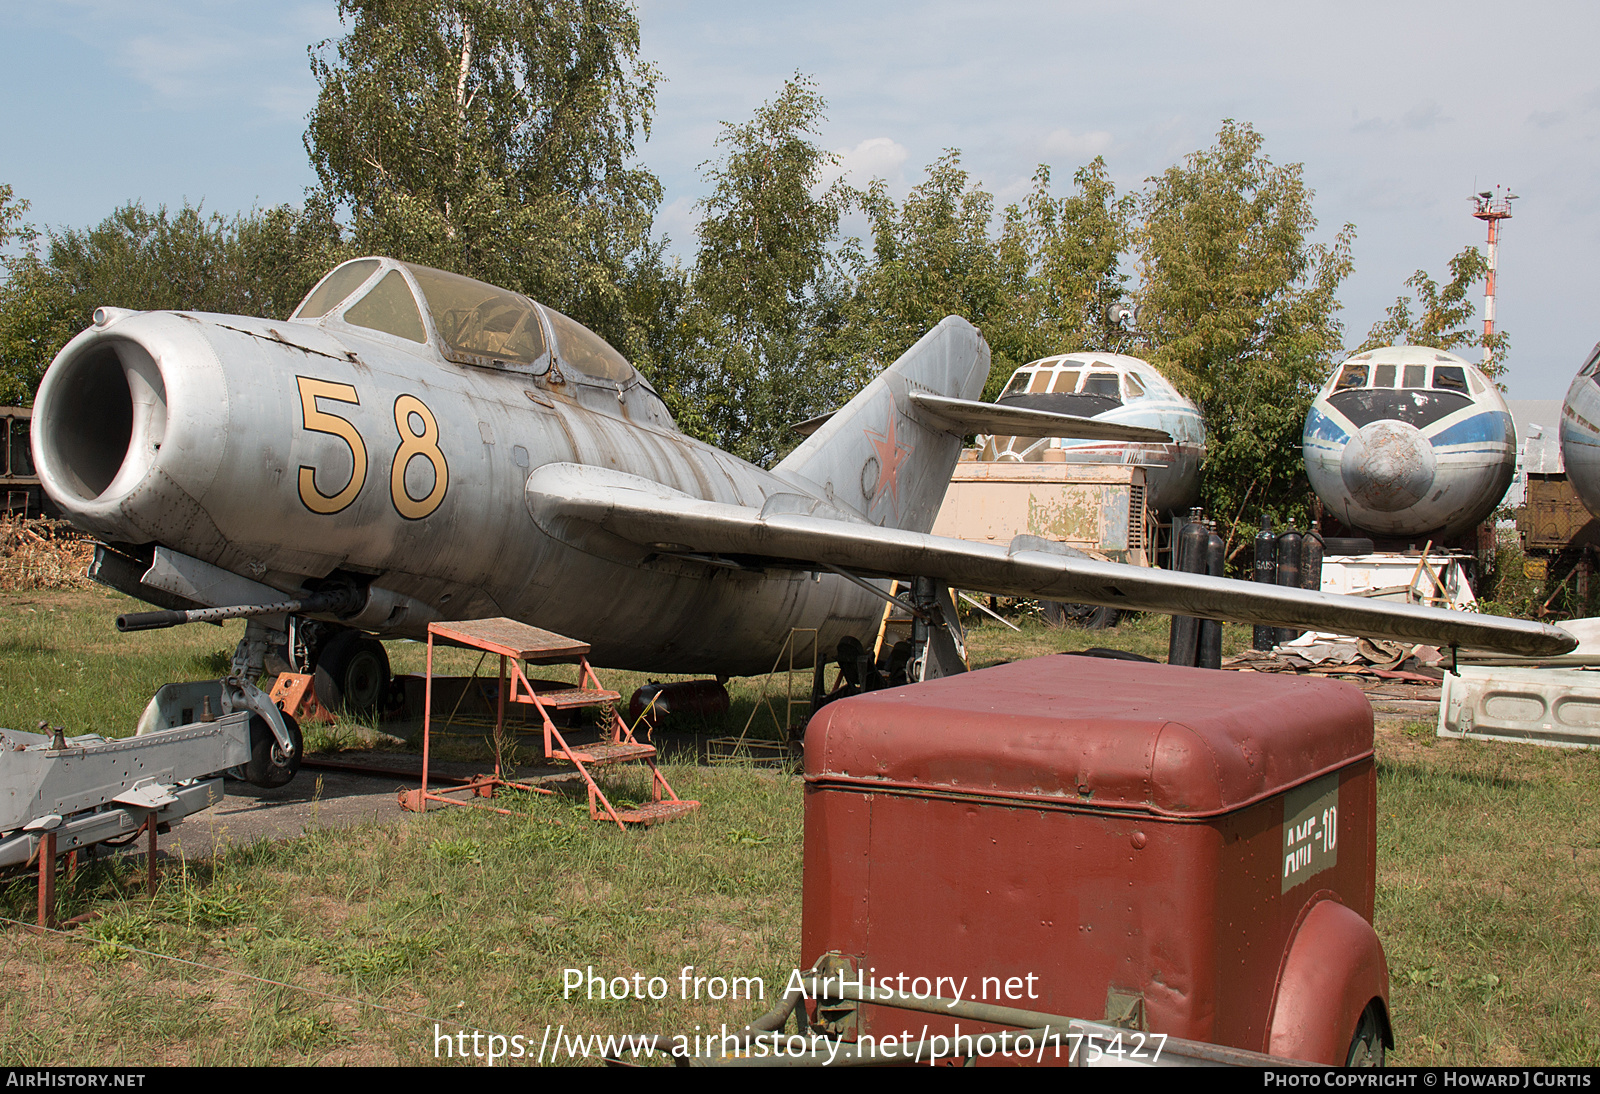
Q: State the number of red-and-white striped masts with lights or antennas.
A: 1